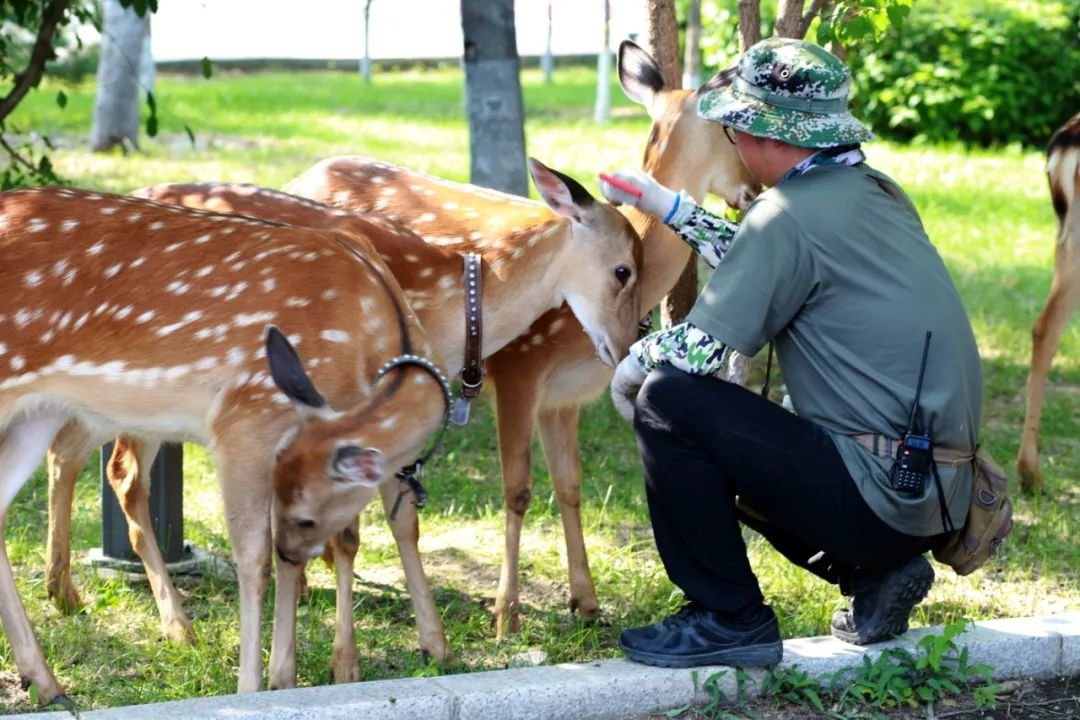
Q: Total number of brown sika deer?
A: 4